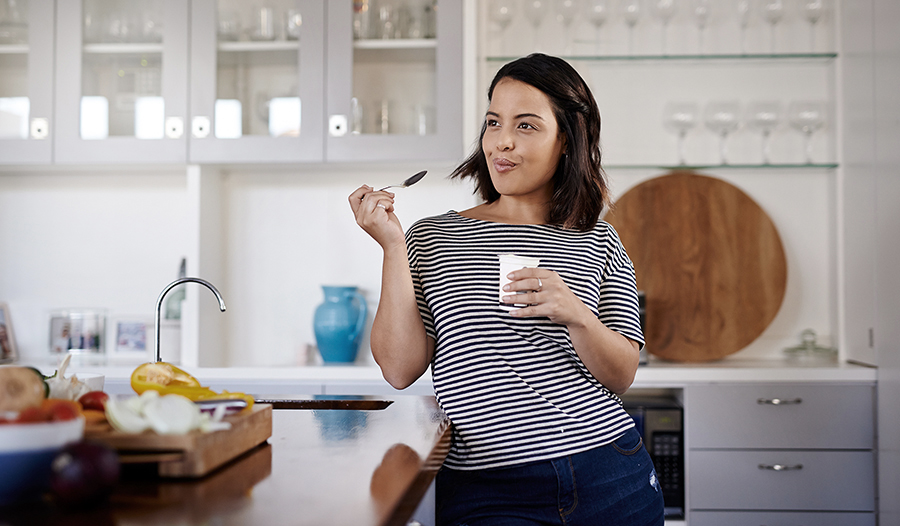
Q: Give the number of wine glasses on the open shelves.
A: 14